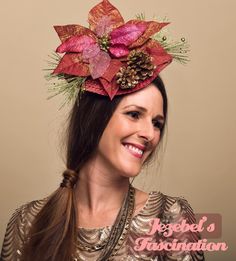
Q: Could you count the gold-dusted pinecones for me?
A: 2